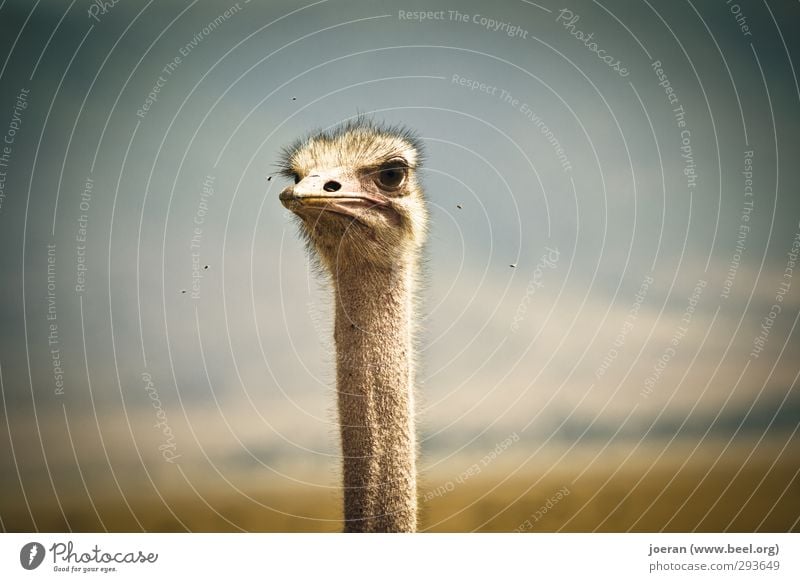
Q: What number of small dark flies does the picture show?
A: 6